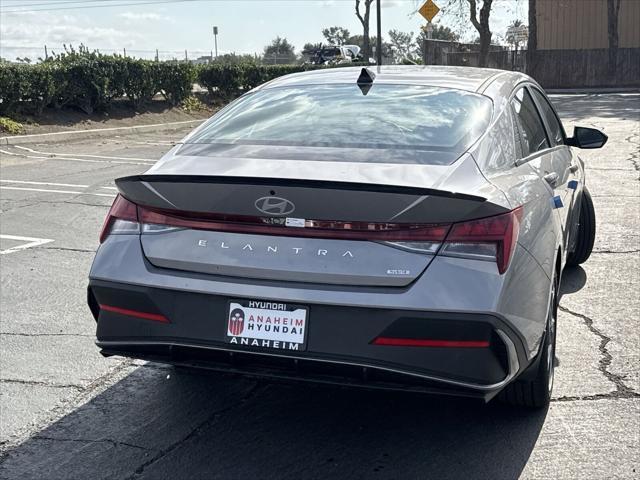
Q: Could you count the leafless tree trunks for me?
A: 4